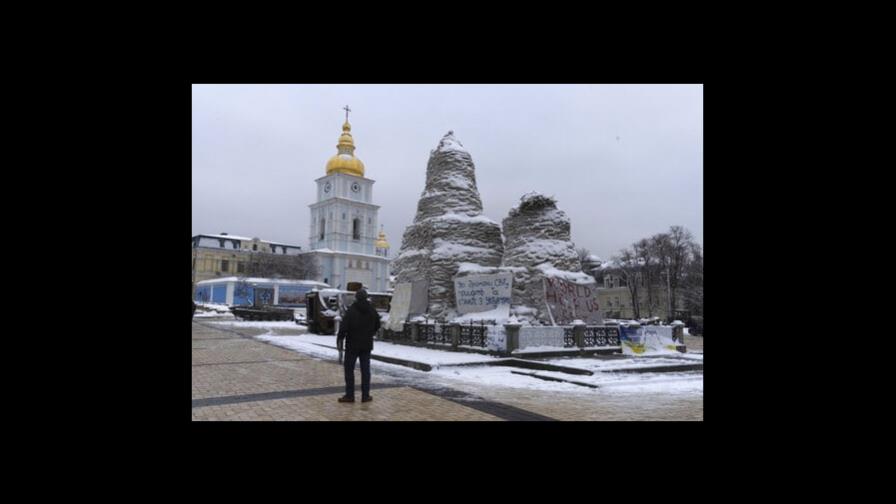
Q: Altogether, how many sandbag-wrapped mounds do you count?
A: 2